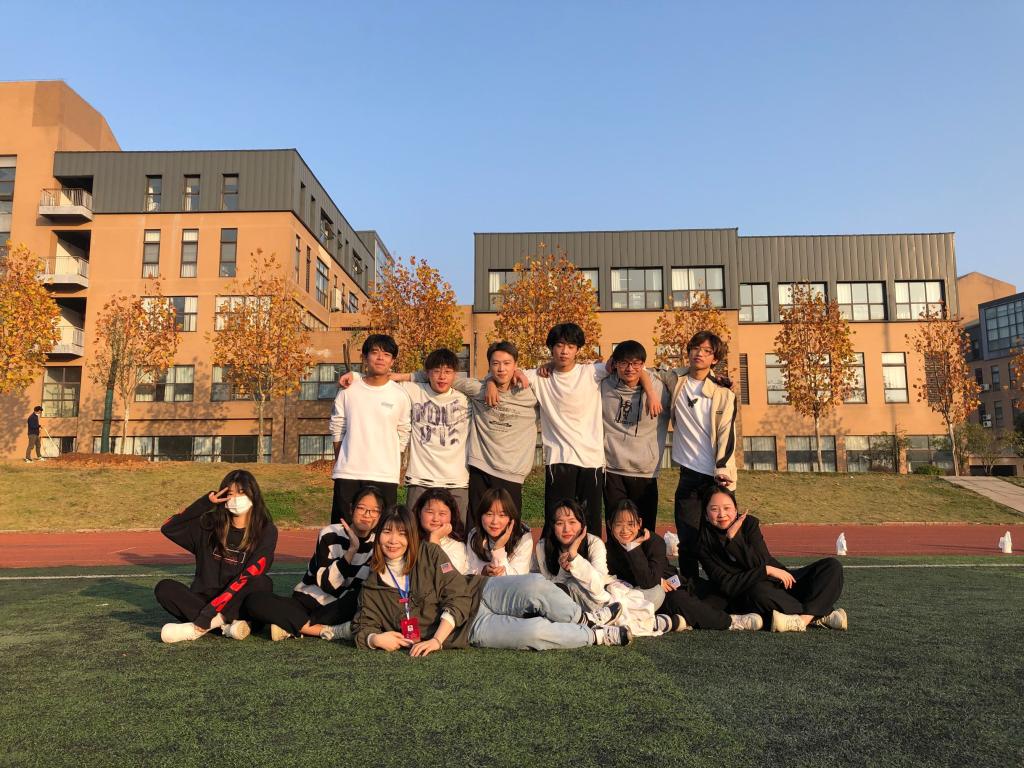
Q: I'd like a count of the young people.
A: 14